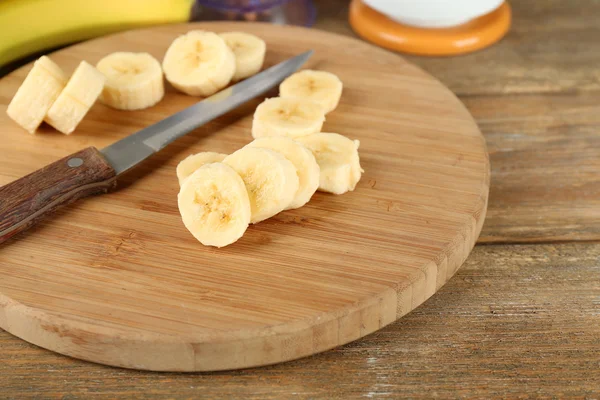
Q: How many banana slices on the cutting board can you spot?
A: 12